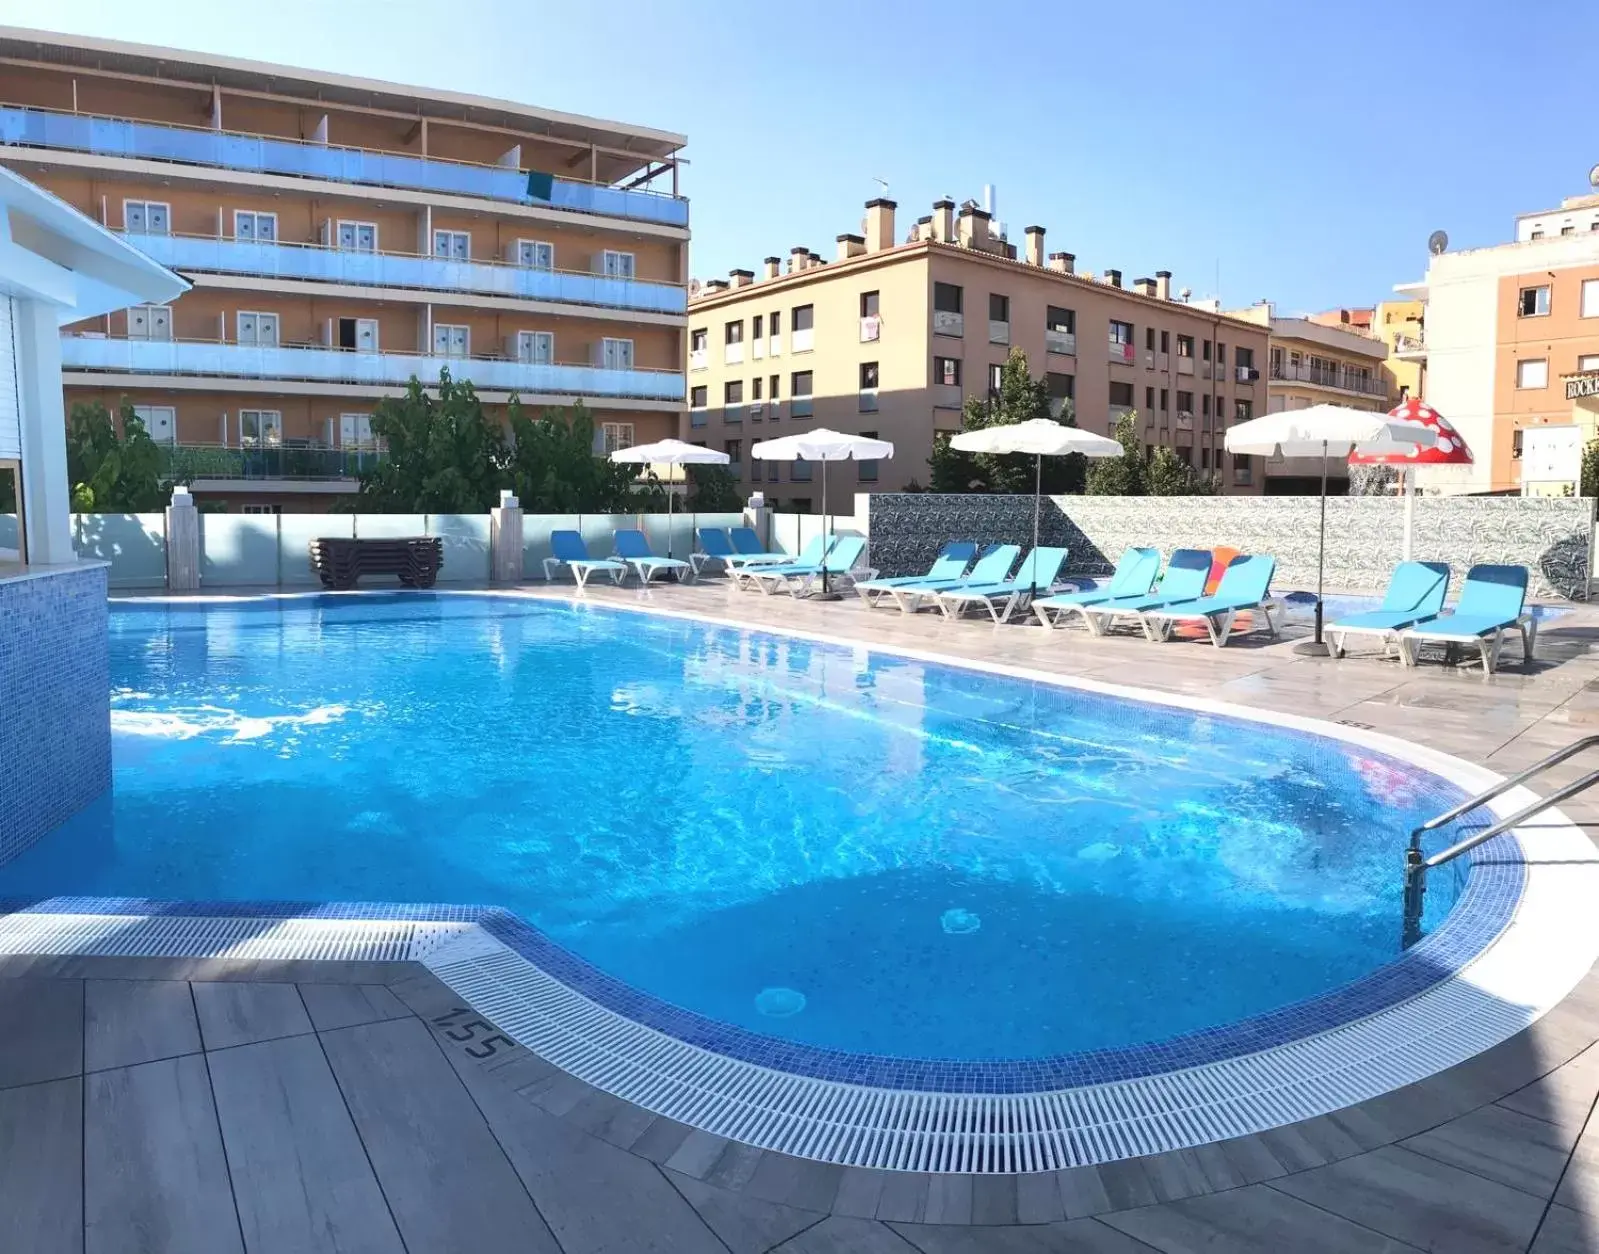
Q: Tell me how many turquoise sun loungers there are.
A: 14